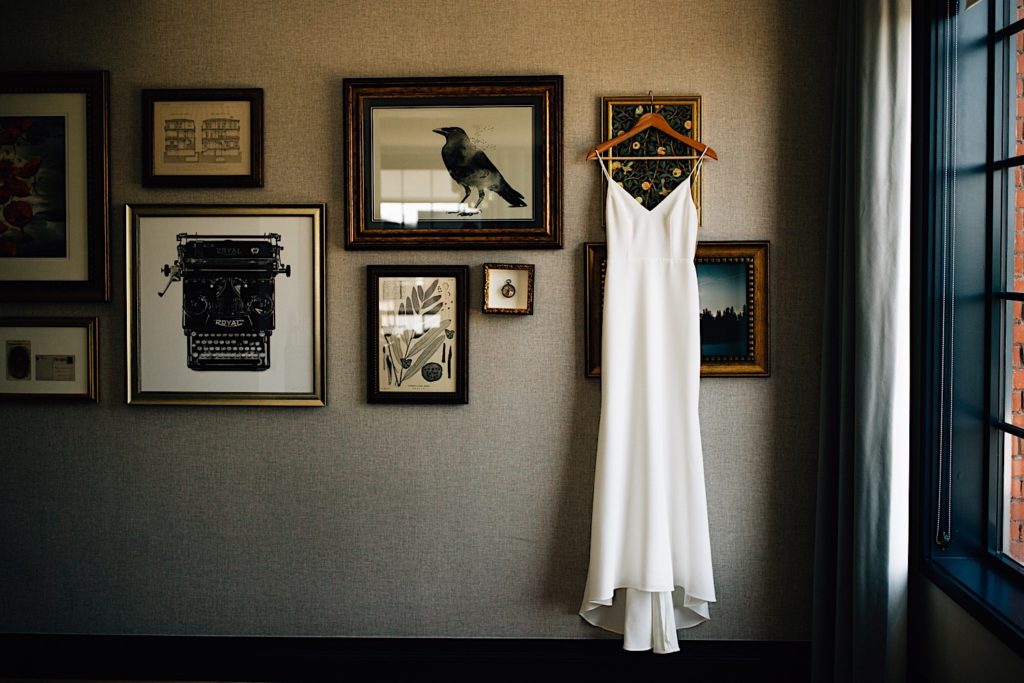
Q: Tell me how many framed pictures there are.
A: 9